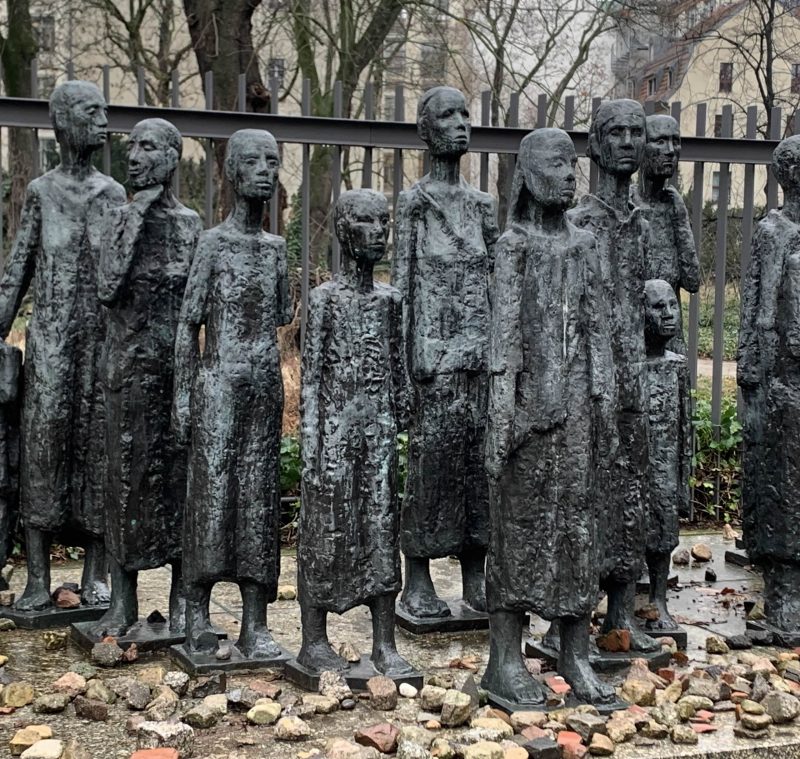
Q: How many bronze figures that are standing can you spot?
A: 10